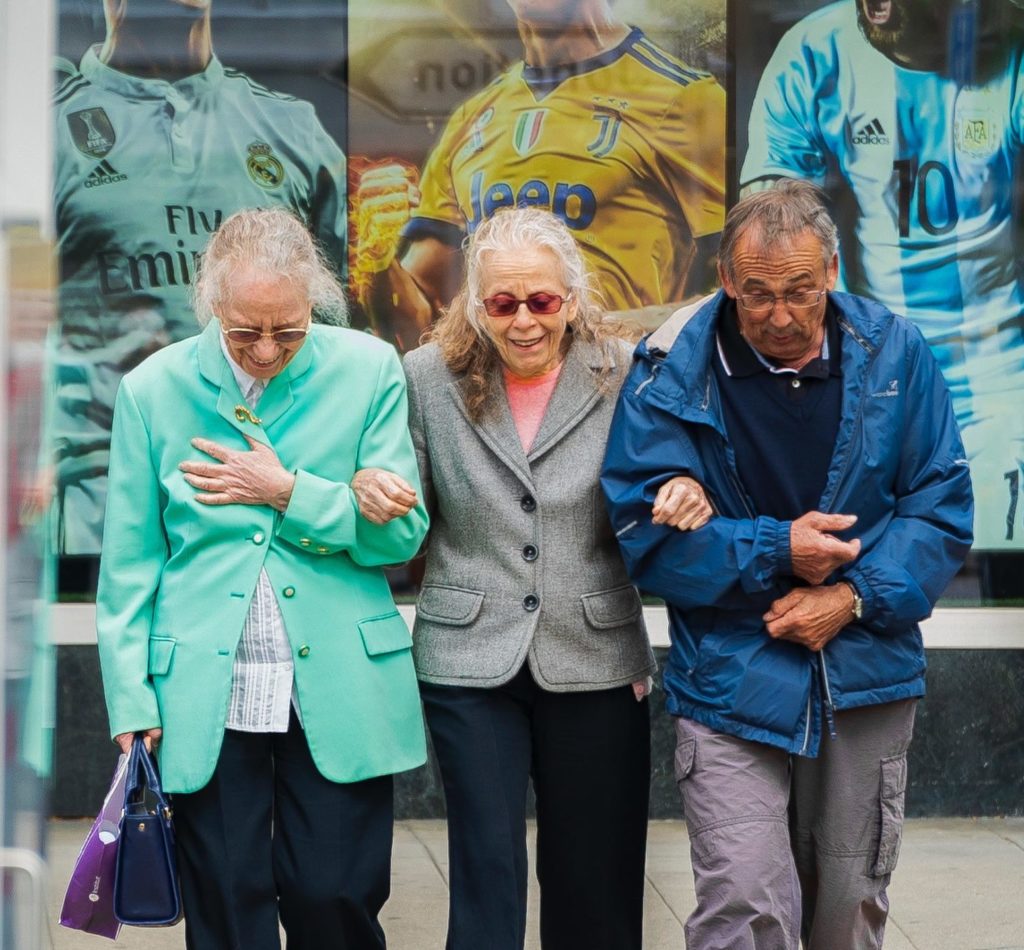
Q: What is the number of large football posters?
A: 3